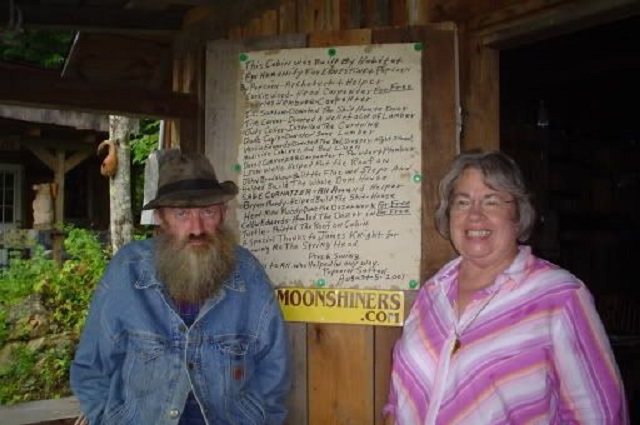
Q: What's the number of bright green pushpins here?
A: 7